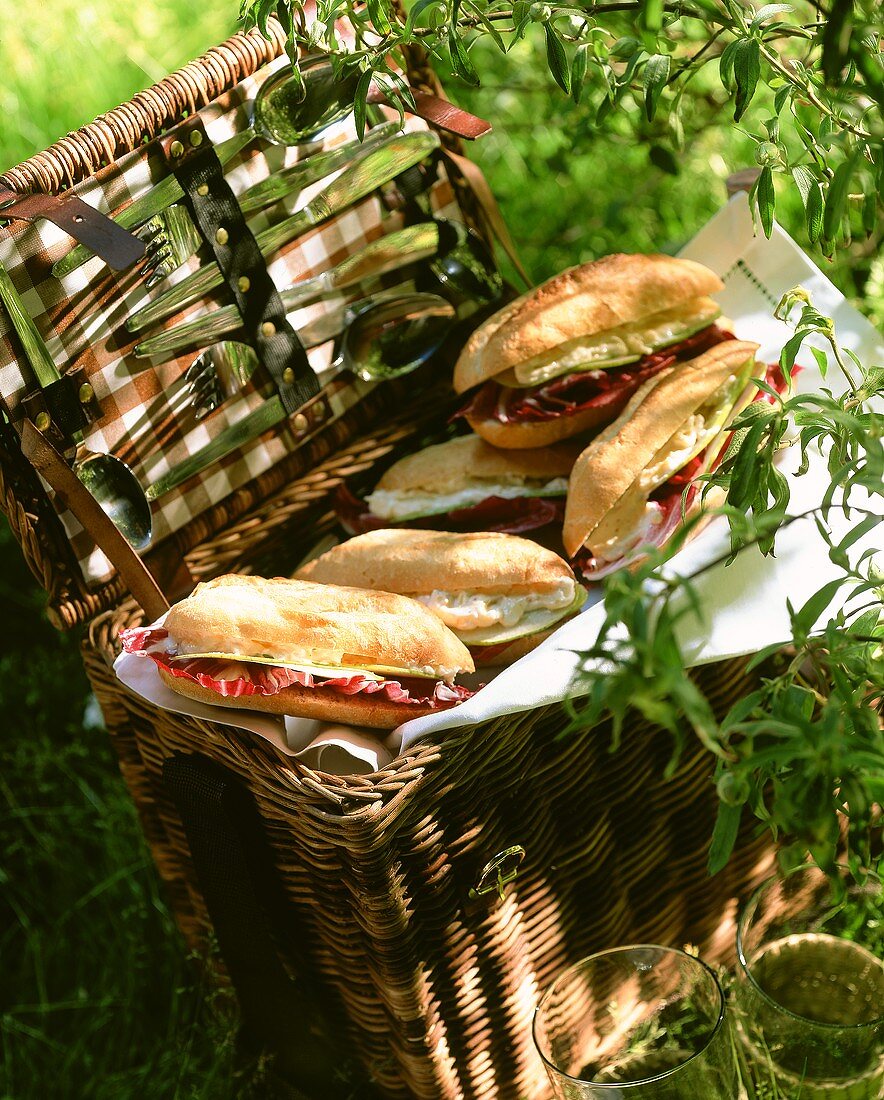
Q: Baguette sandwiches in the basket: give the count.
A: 5